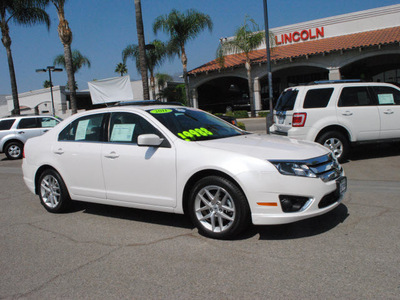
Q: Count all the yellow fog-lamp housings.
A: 0